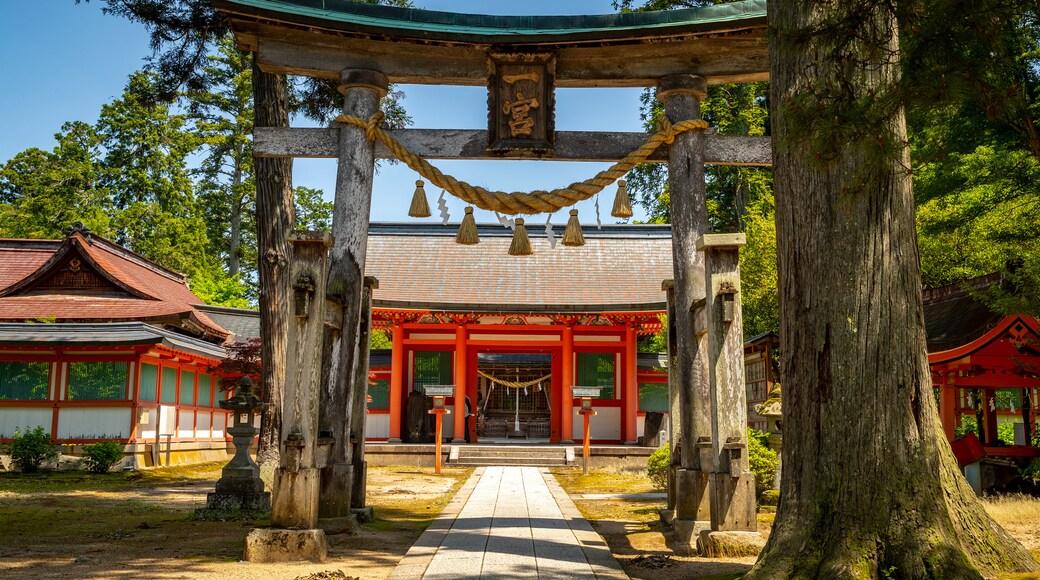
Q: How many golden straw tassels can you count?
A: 5